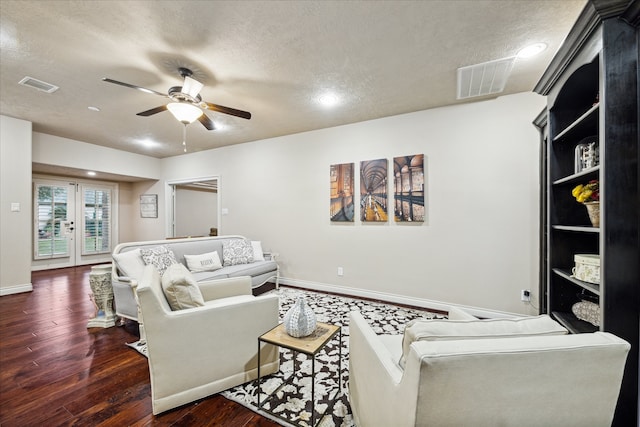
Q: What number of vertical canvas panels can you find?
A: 3